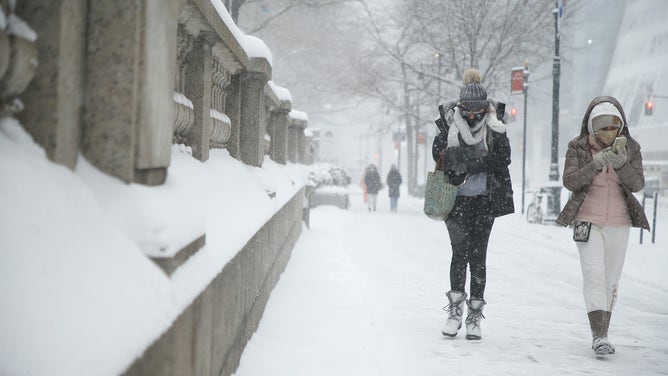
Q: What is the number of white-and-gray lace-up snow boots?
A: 2